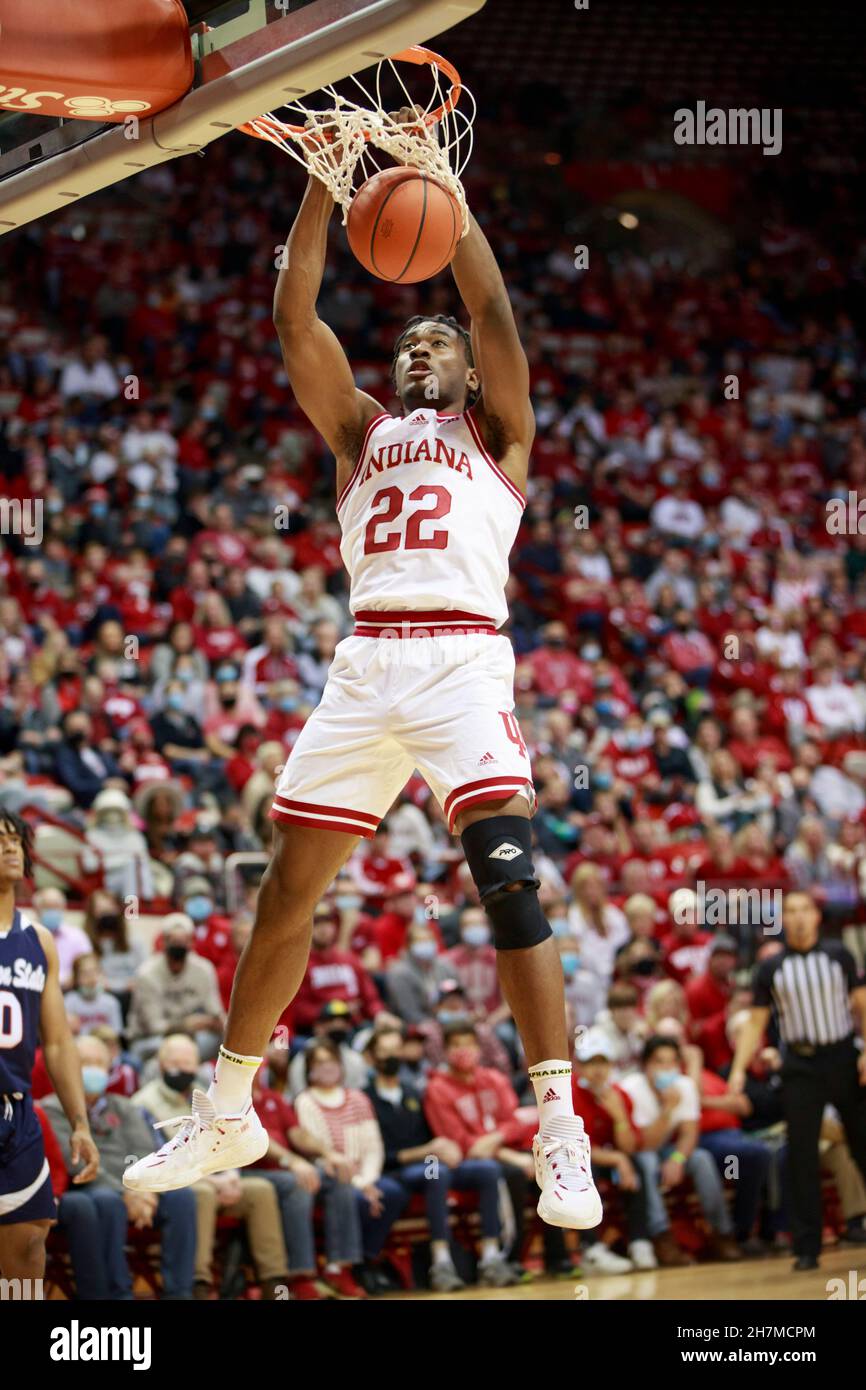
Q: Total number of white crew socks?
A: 2